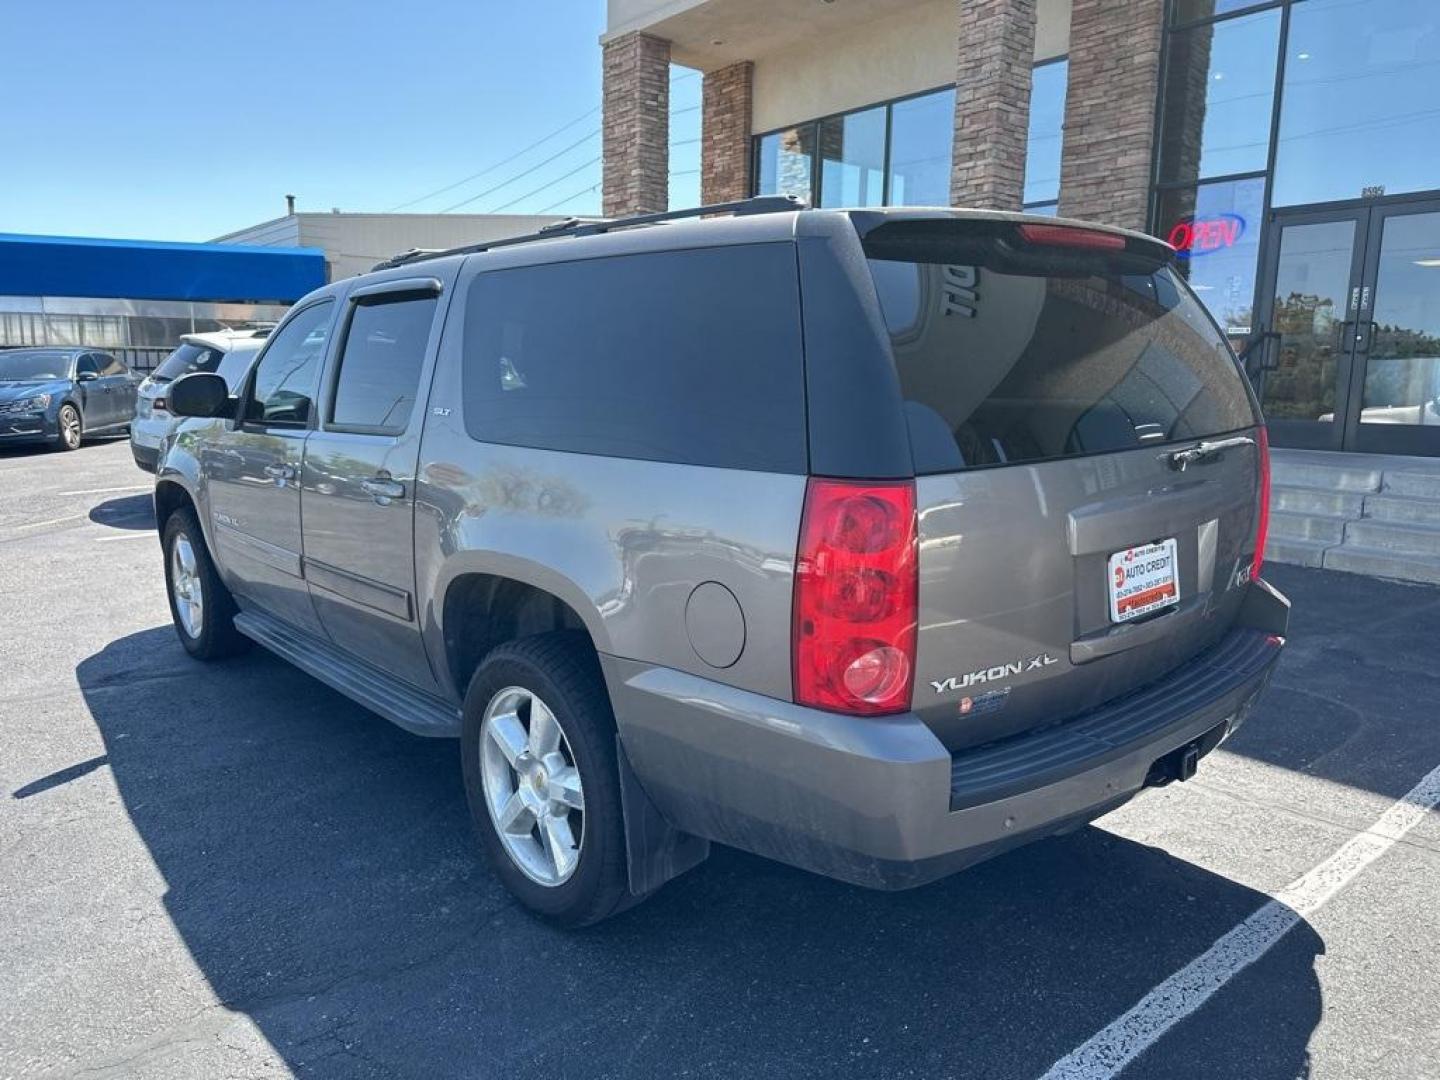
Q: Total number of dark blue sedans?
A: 1